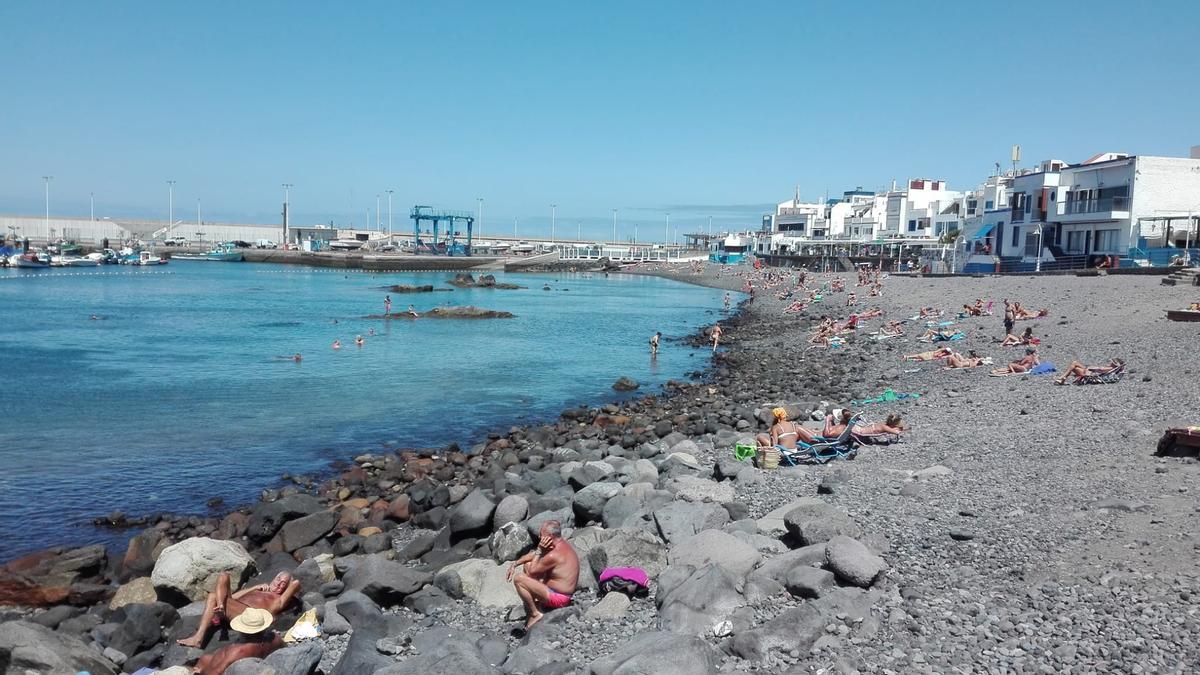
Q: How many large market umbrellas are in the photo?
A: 0